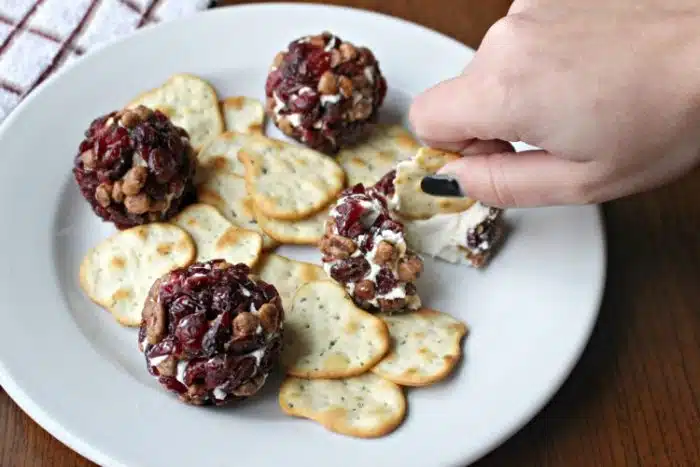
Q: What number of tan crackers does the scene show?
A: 14